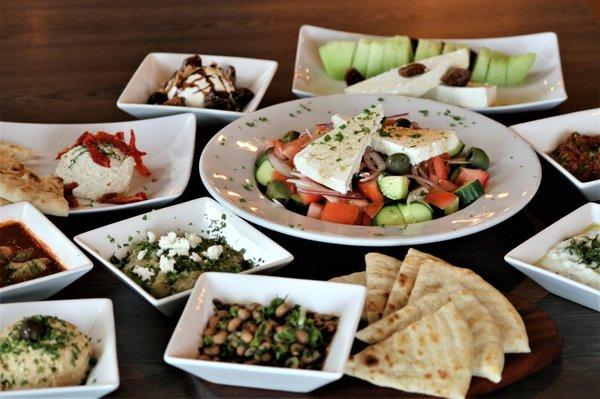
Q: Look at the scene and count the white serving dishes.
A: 10